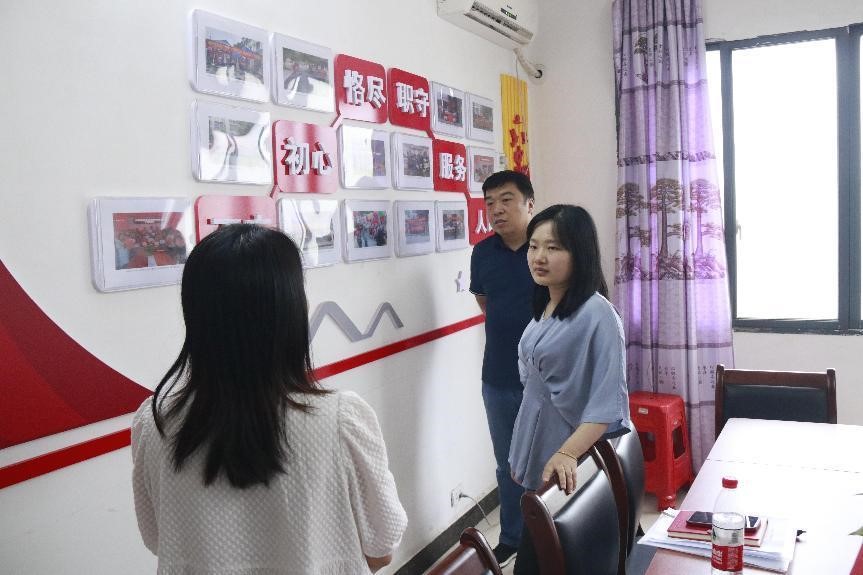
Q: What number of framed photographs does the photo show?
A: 13